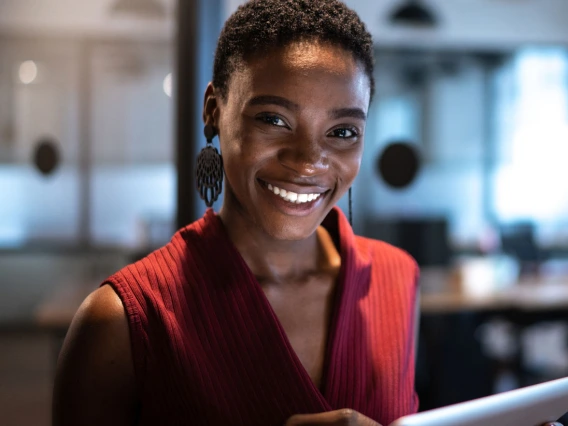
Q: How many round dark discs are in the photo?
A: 2